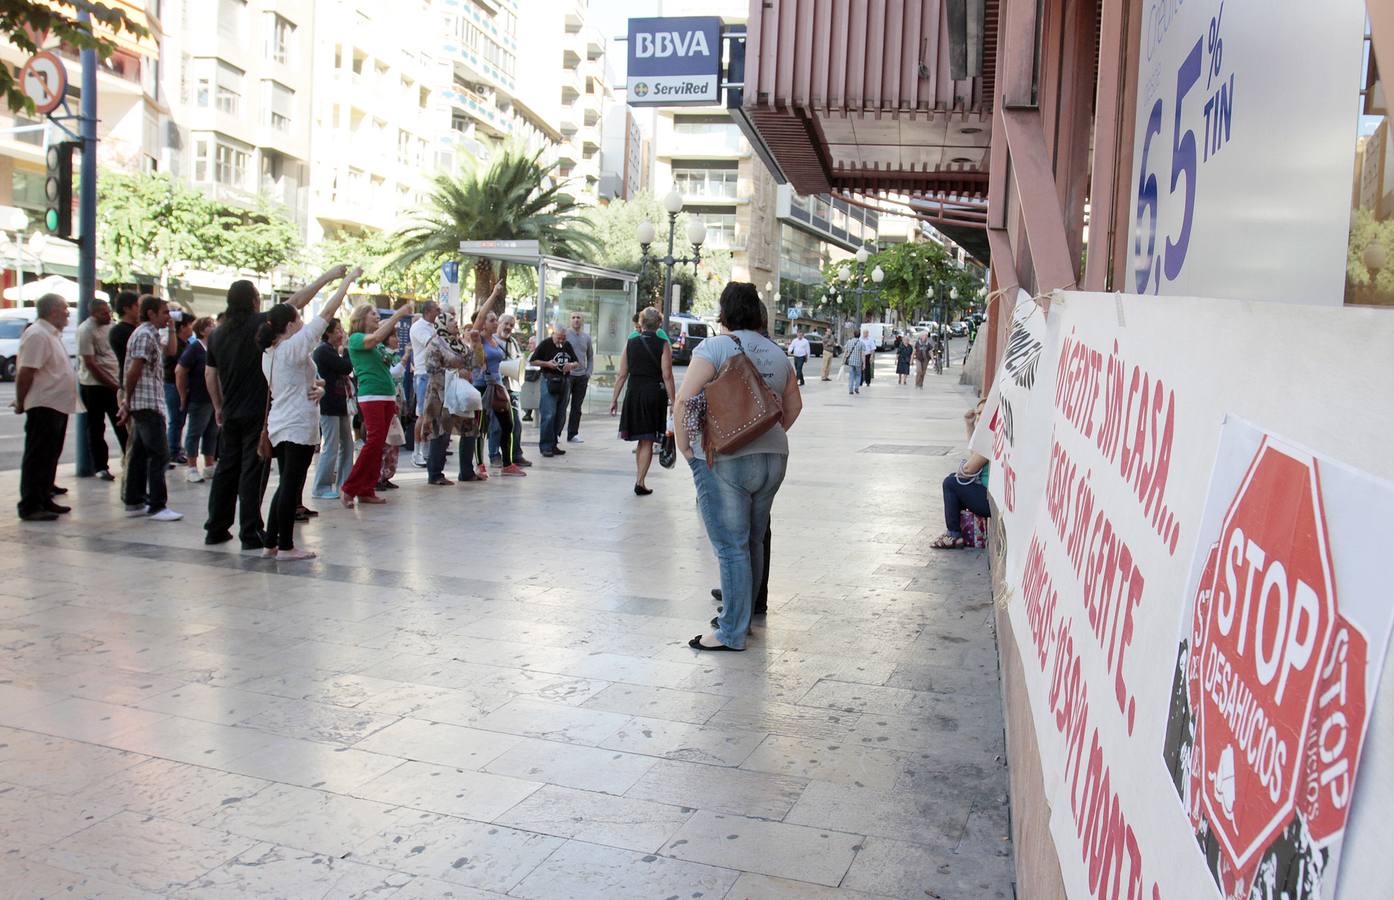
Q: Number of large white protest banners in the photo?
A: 2